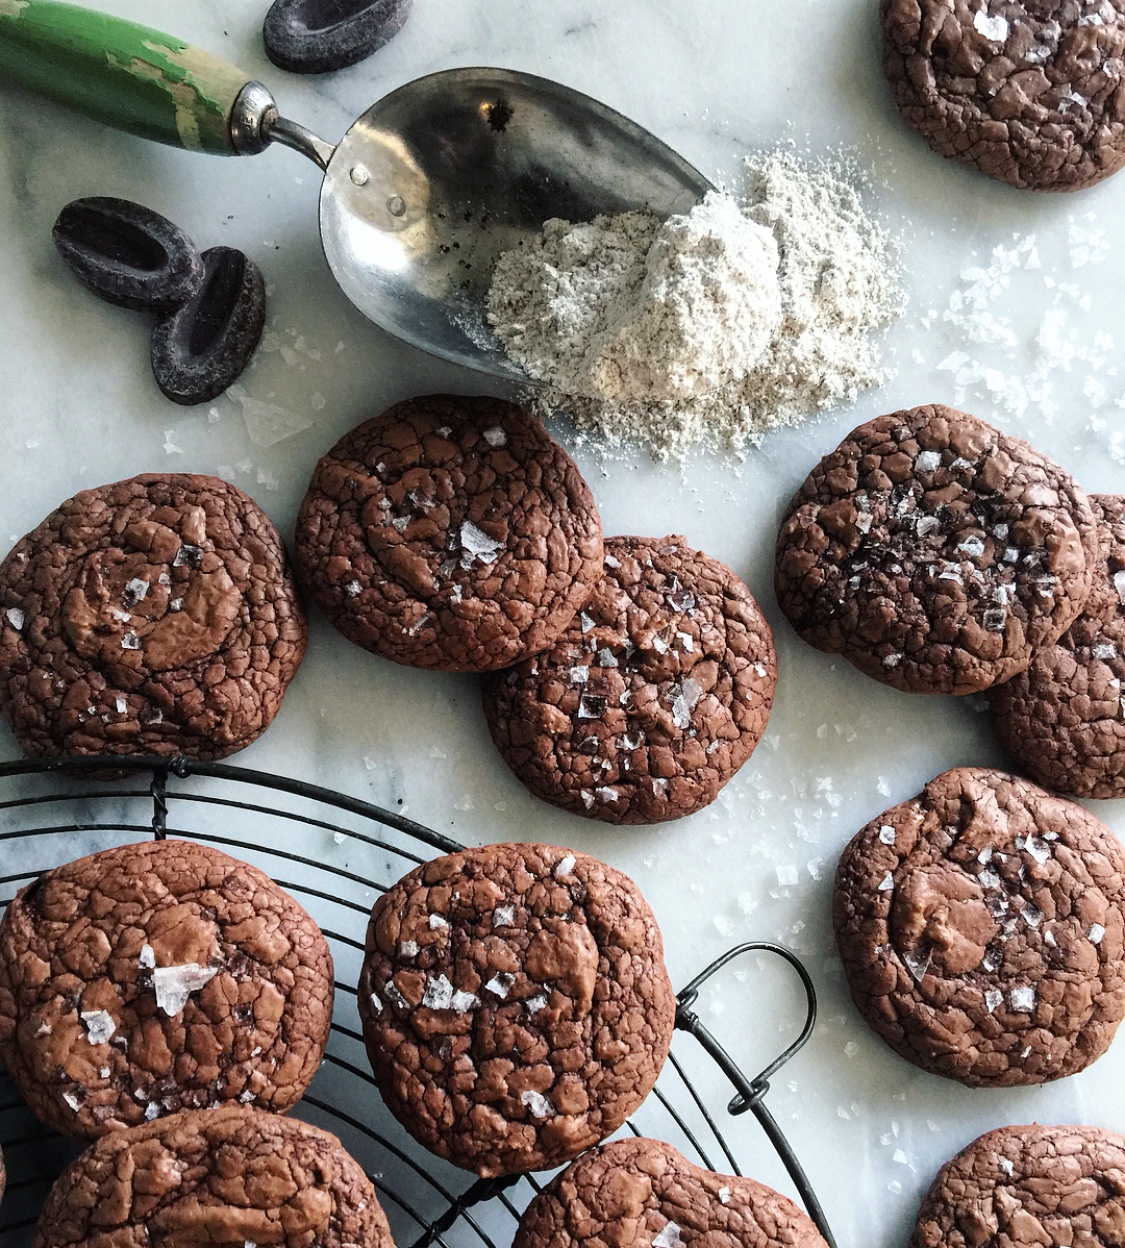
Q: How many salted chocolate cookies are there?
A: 12